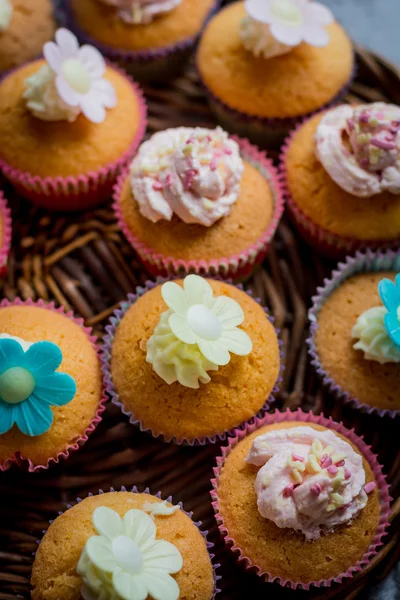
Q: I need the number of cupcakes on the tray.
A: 12